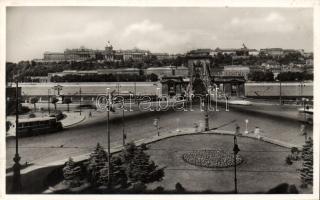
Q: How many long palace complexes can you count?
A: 1